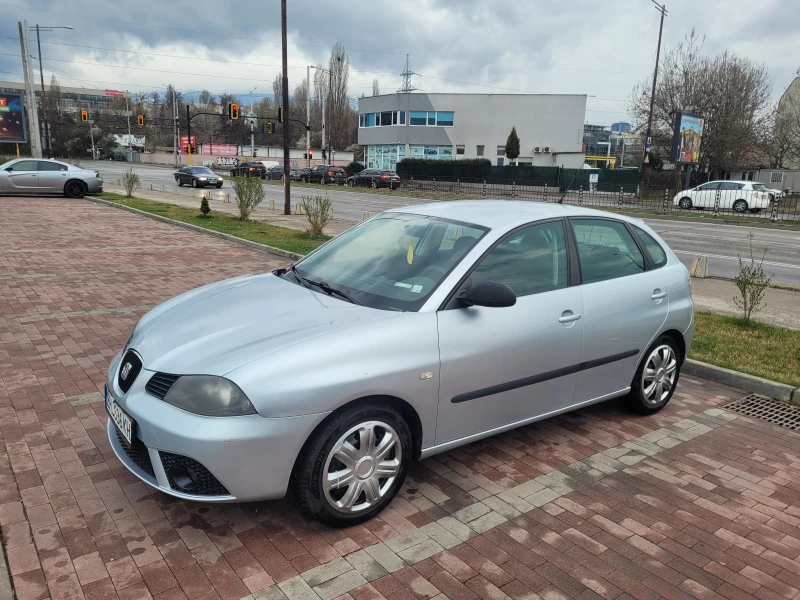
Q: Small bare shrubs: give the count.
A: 4